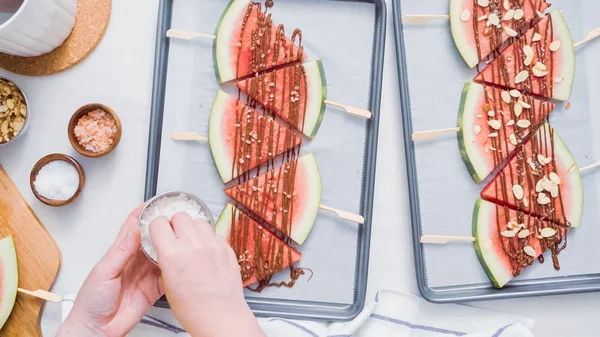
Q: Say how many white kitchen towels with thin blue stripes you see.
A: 1